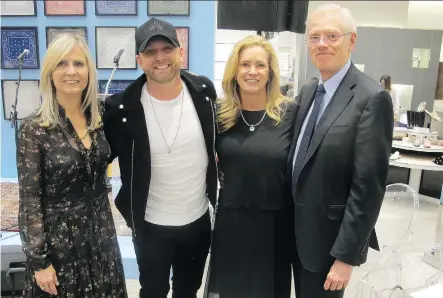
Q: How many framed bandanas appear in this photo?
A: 10